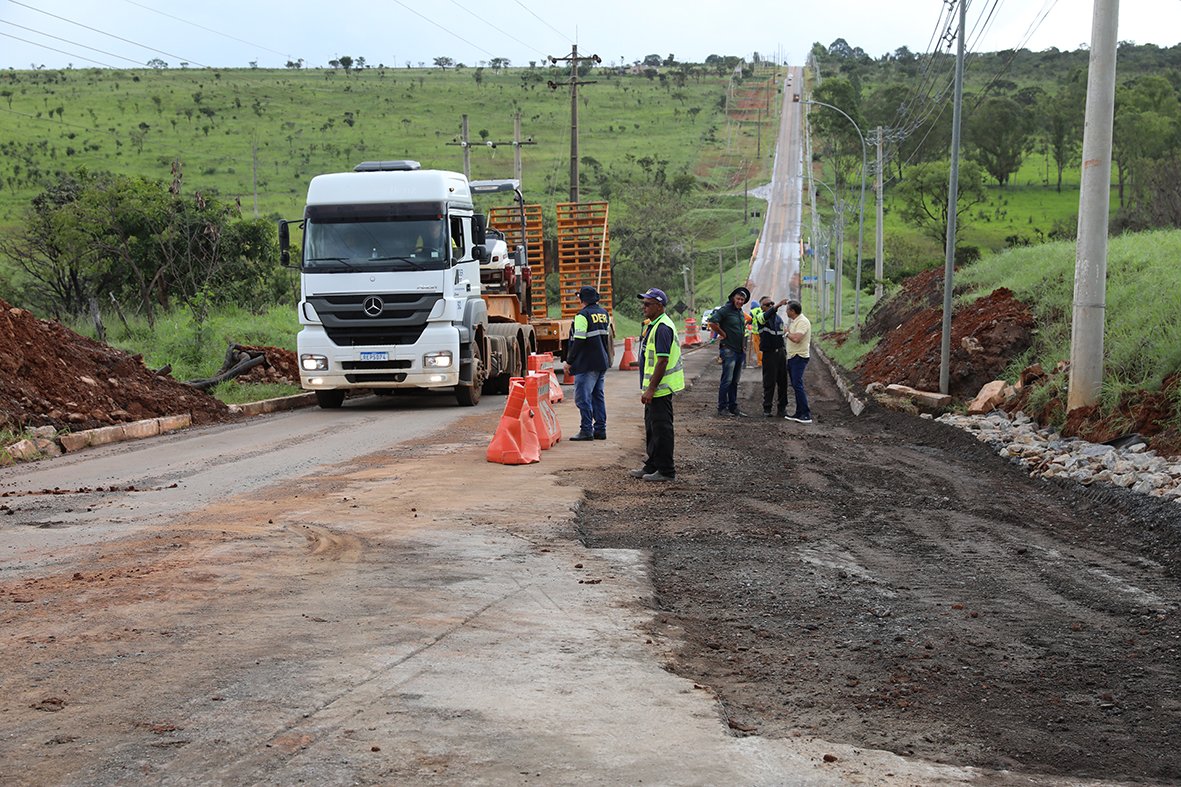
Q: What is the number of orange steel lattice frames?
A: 2